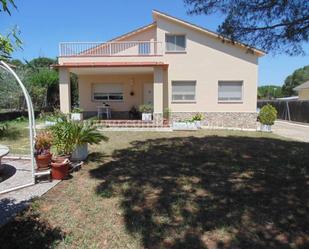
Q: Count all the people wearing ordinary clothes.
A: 0